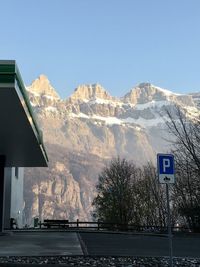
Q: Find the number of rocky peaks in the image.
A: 3